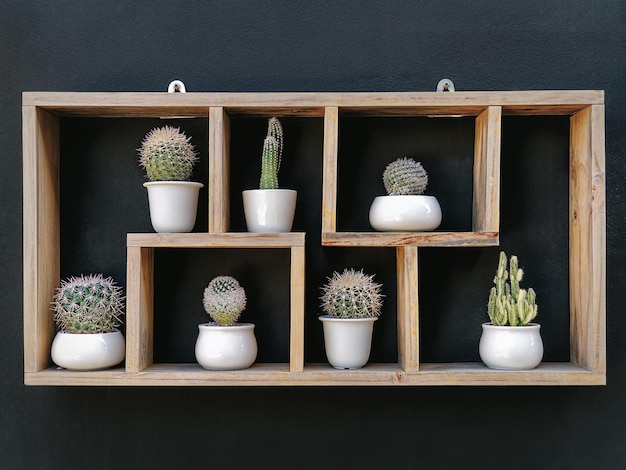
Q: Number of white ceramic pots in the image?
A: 7